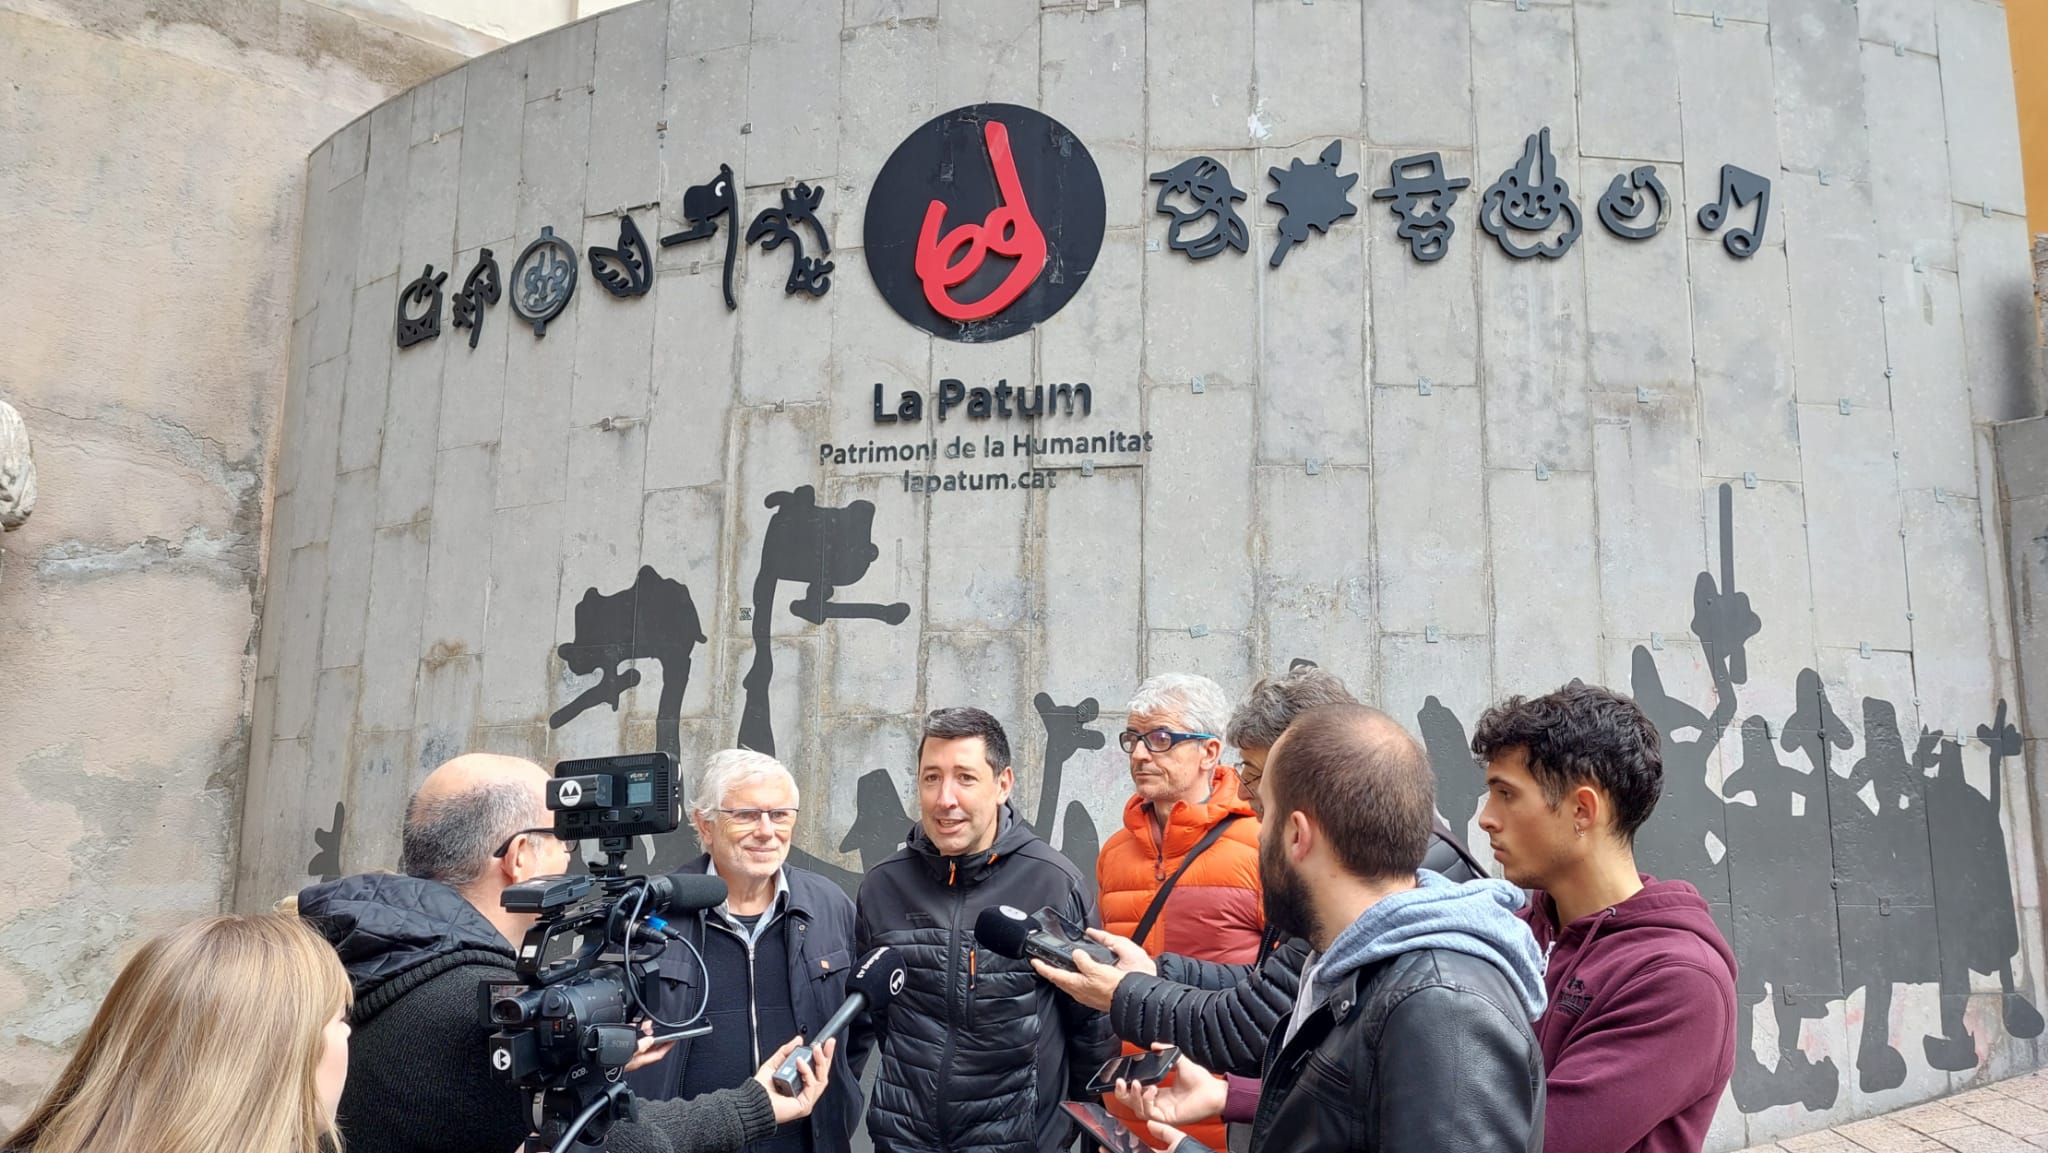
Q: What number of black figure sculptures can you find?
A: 12